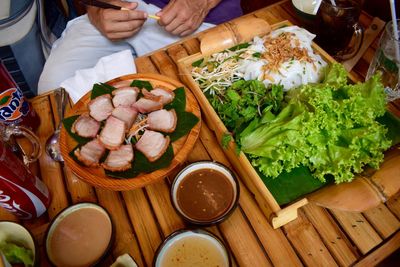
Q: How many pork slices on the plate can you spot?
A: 11